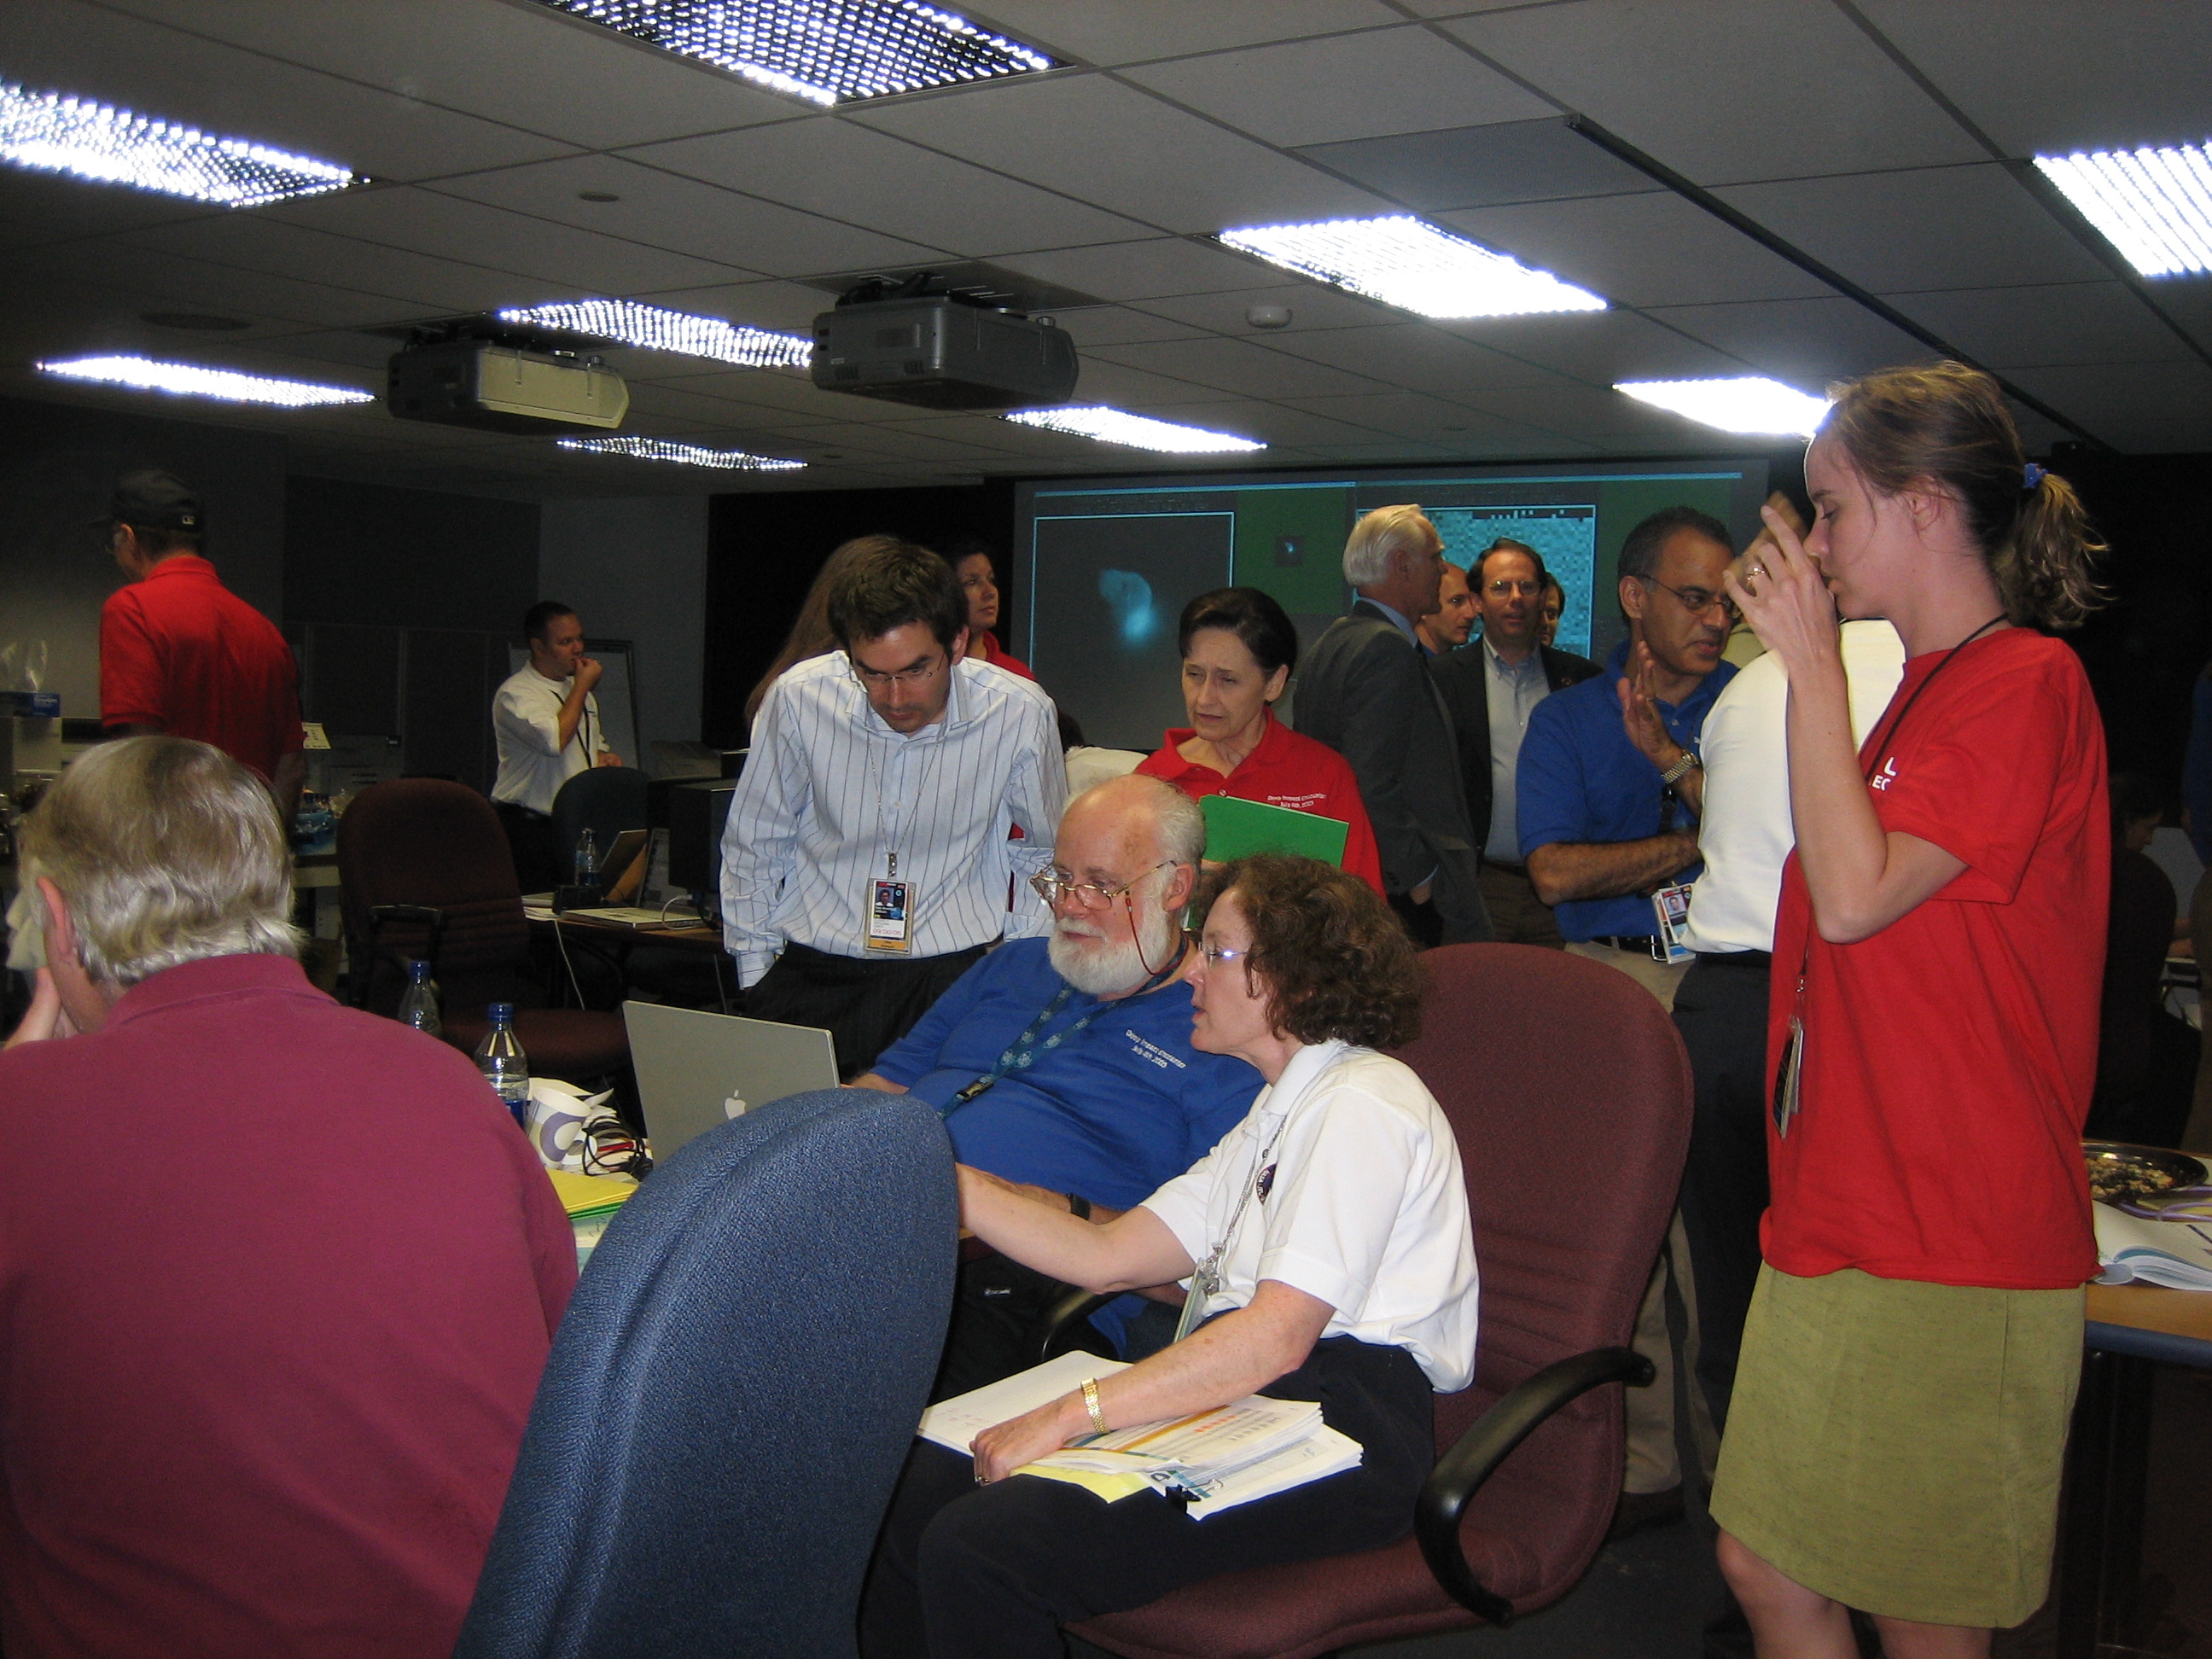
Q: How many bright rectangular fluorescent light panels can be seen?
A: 9